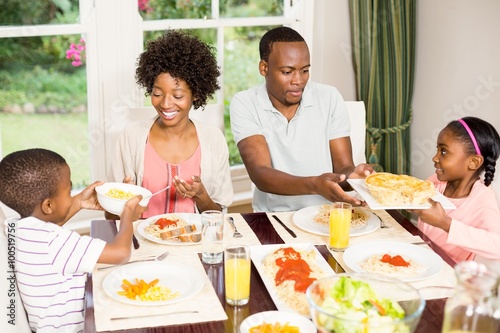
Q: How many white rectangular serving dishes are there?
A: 2